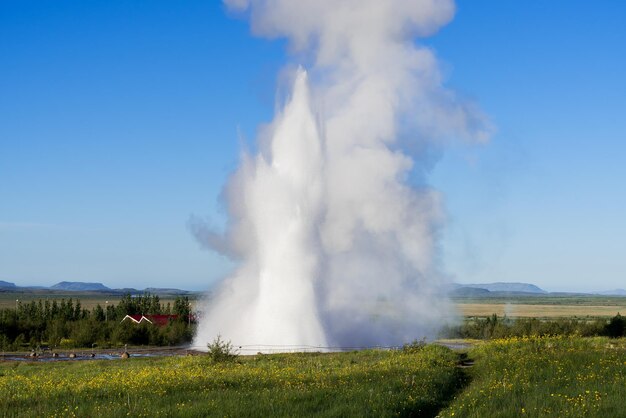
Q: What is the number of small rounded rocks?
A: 5